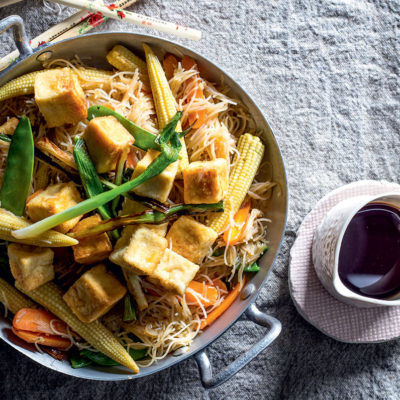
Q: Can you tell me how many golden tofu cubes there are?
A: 11